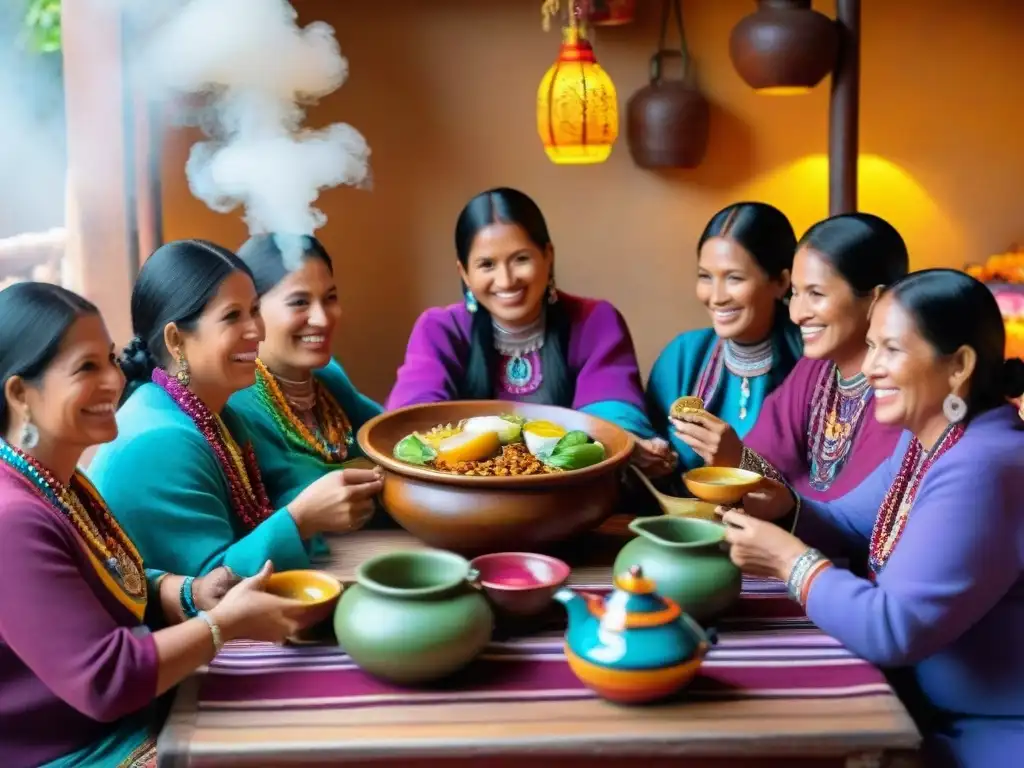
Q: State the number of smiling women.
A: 7